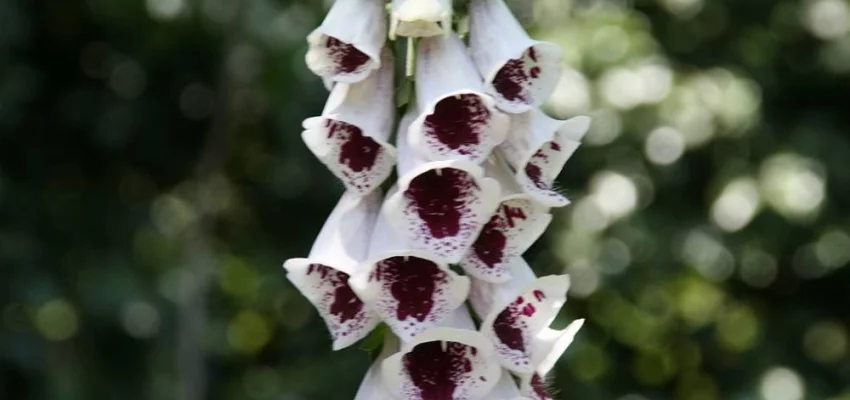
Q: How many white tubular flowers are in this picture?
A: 13